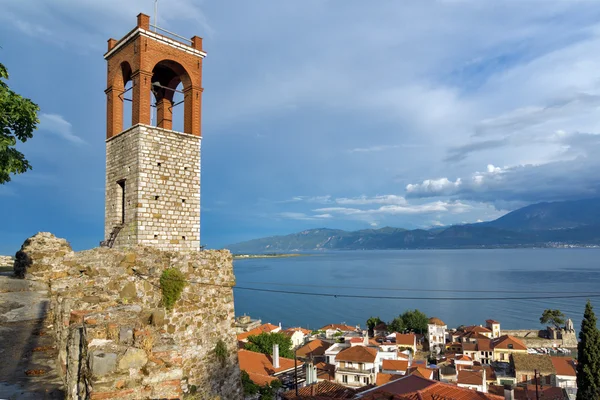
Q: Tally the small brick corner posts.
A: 3